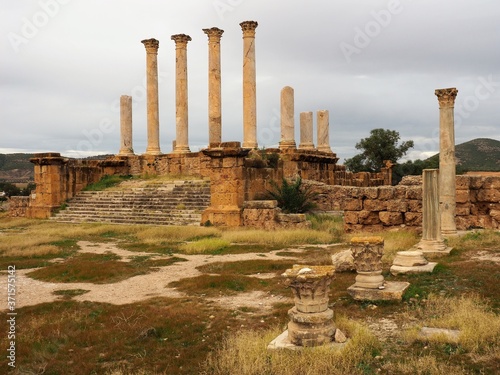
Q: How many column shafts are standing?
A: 10